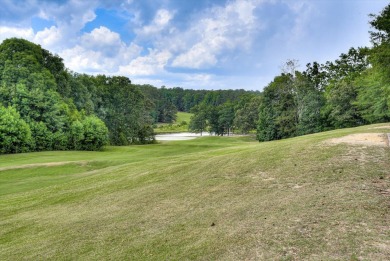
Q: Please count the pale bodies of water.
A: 1